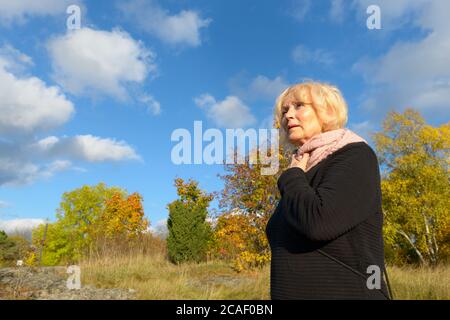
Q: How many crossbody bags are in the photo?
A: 1